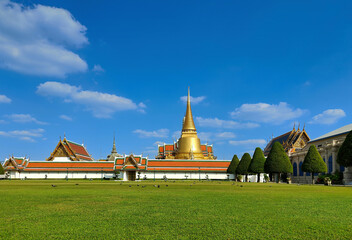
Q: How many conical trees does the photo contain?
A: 6